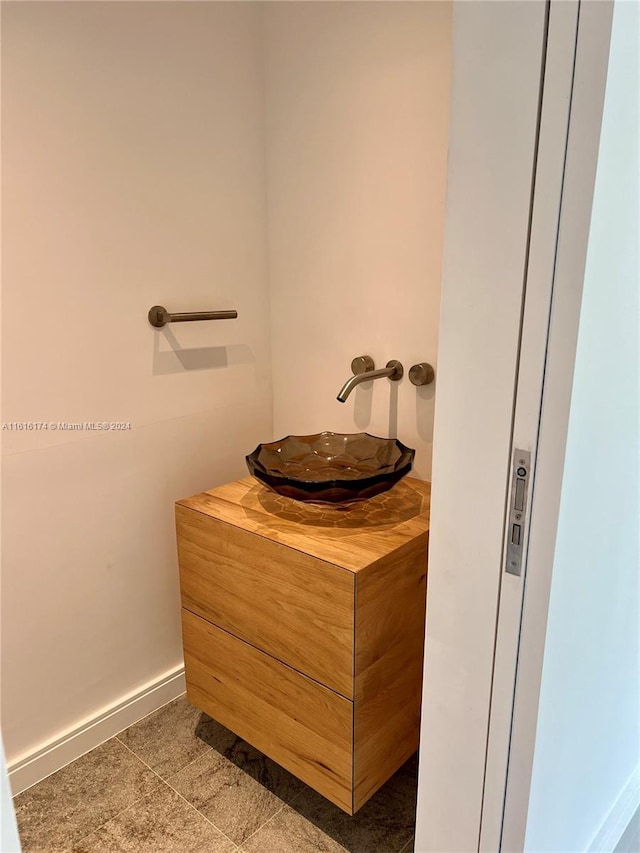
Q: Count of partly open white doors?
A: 1